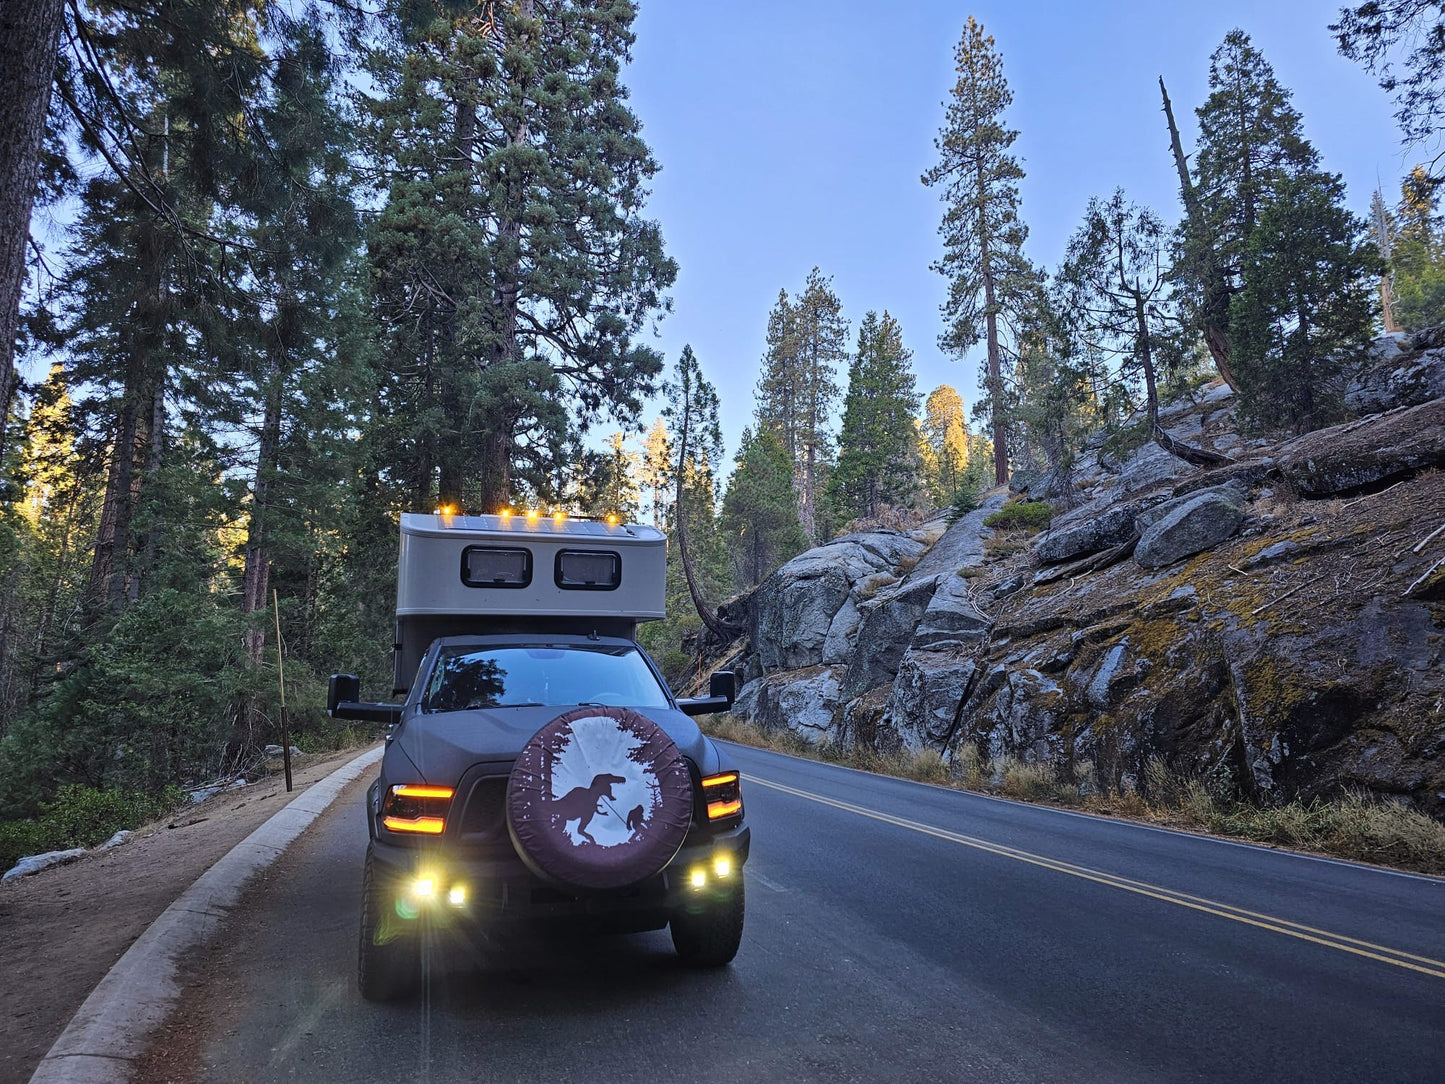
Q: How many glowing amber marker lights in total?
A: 5